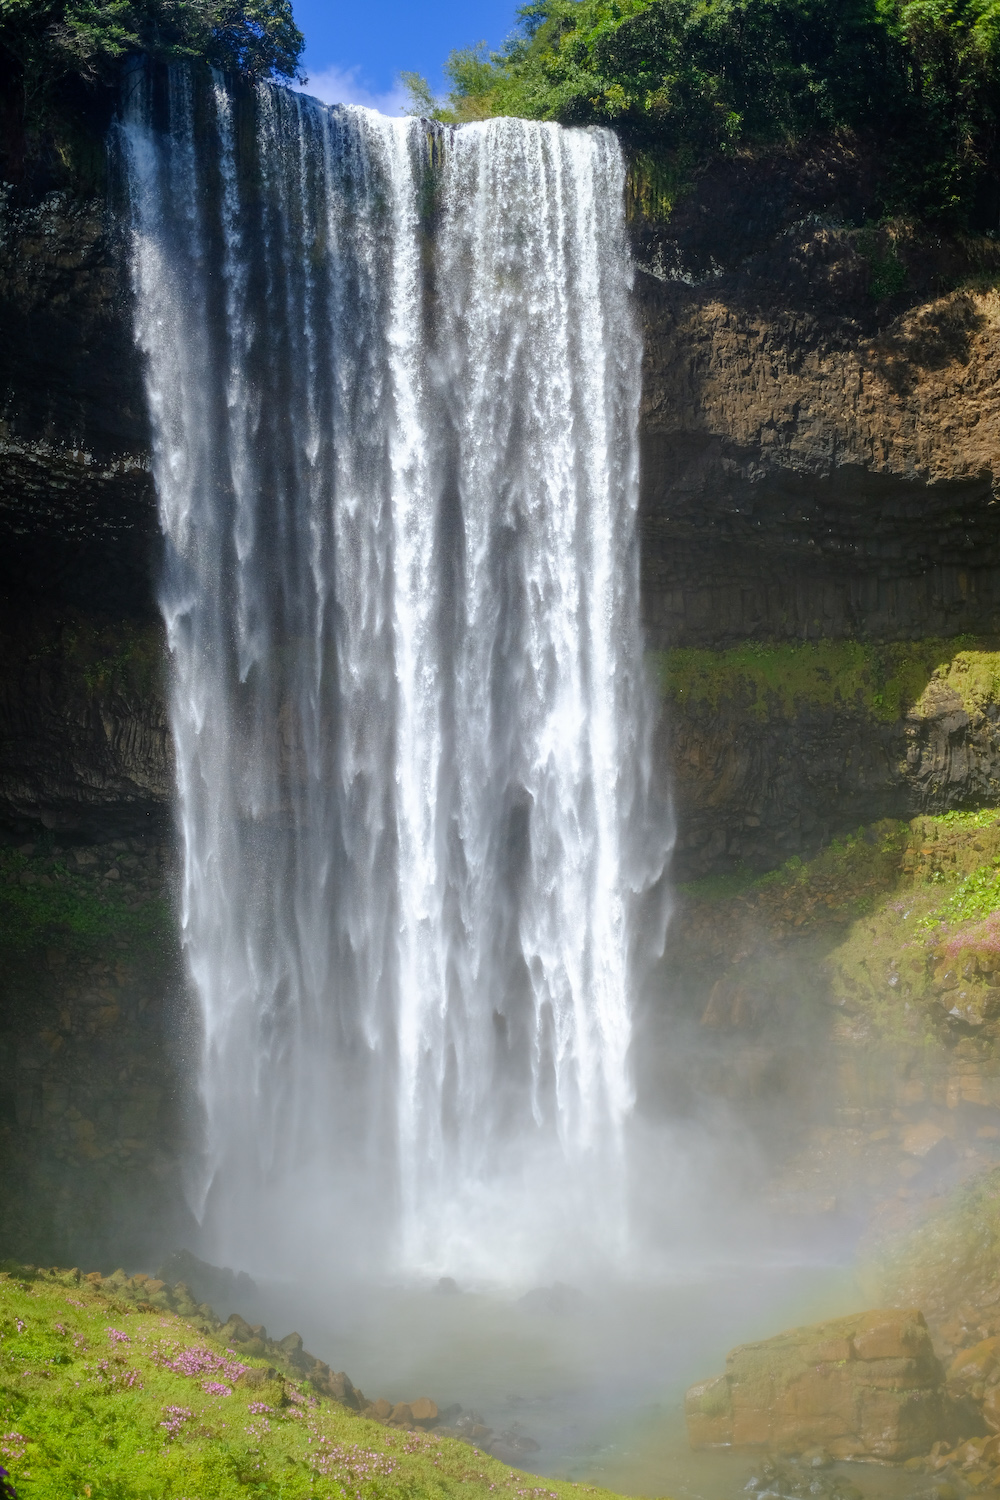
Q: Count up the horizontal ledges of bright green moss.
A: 2